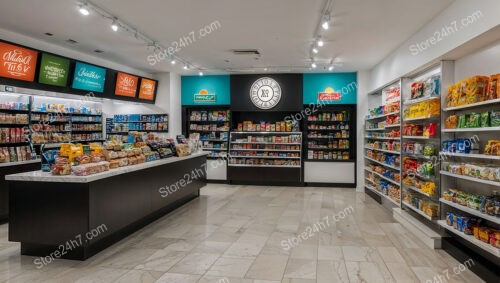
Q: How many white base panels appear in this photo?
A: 2